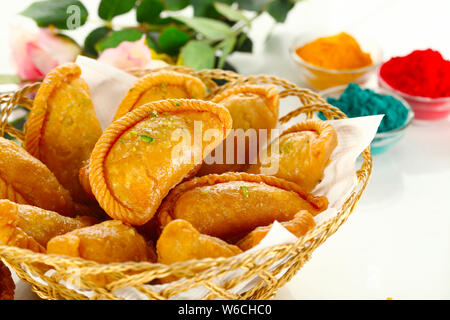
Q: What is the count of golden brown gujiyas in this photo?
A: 11